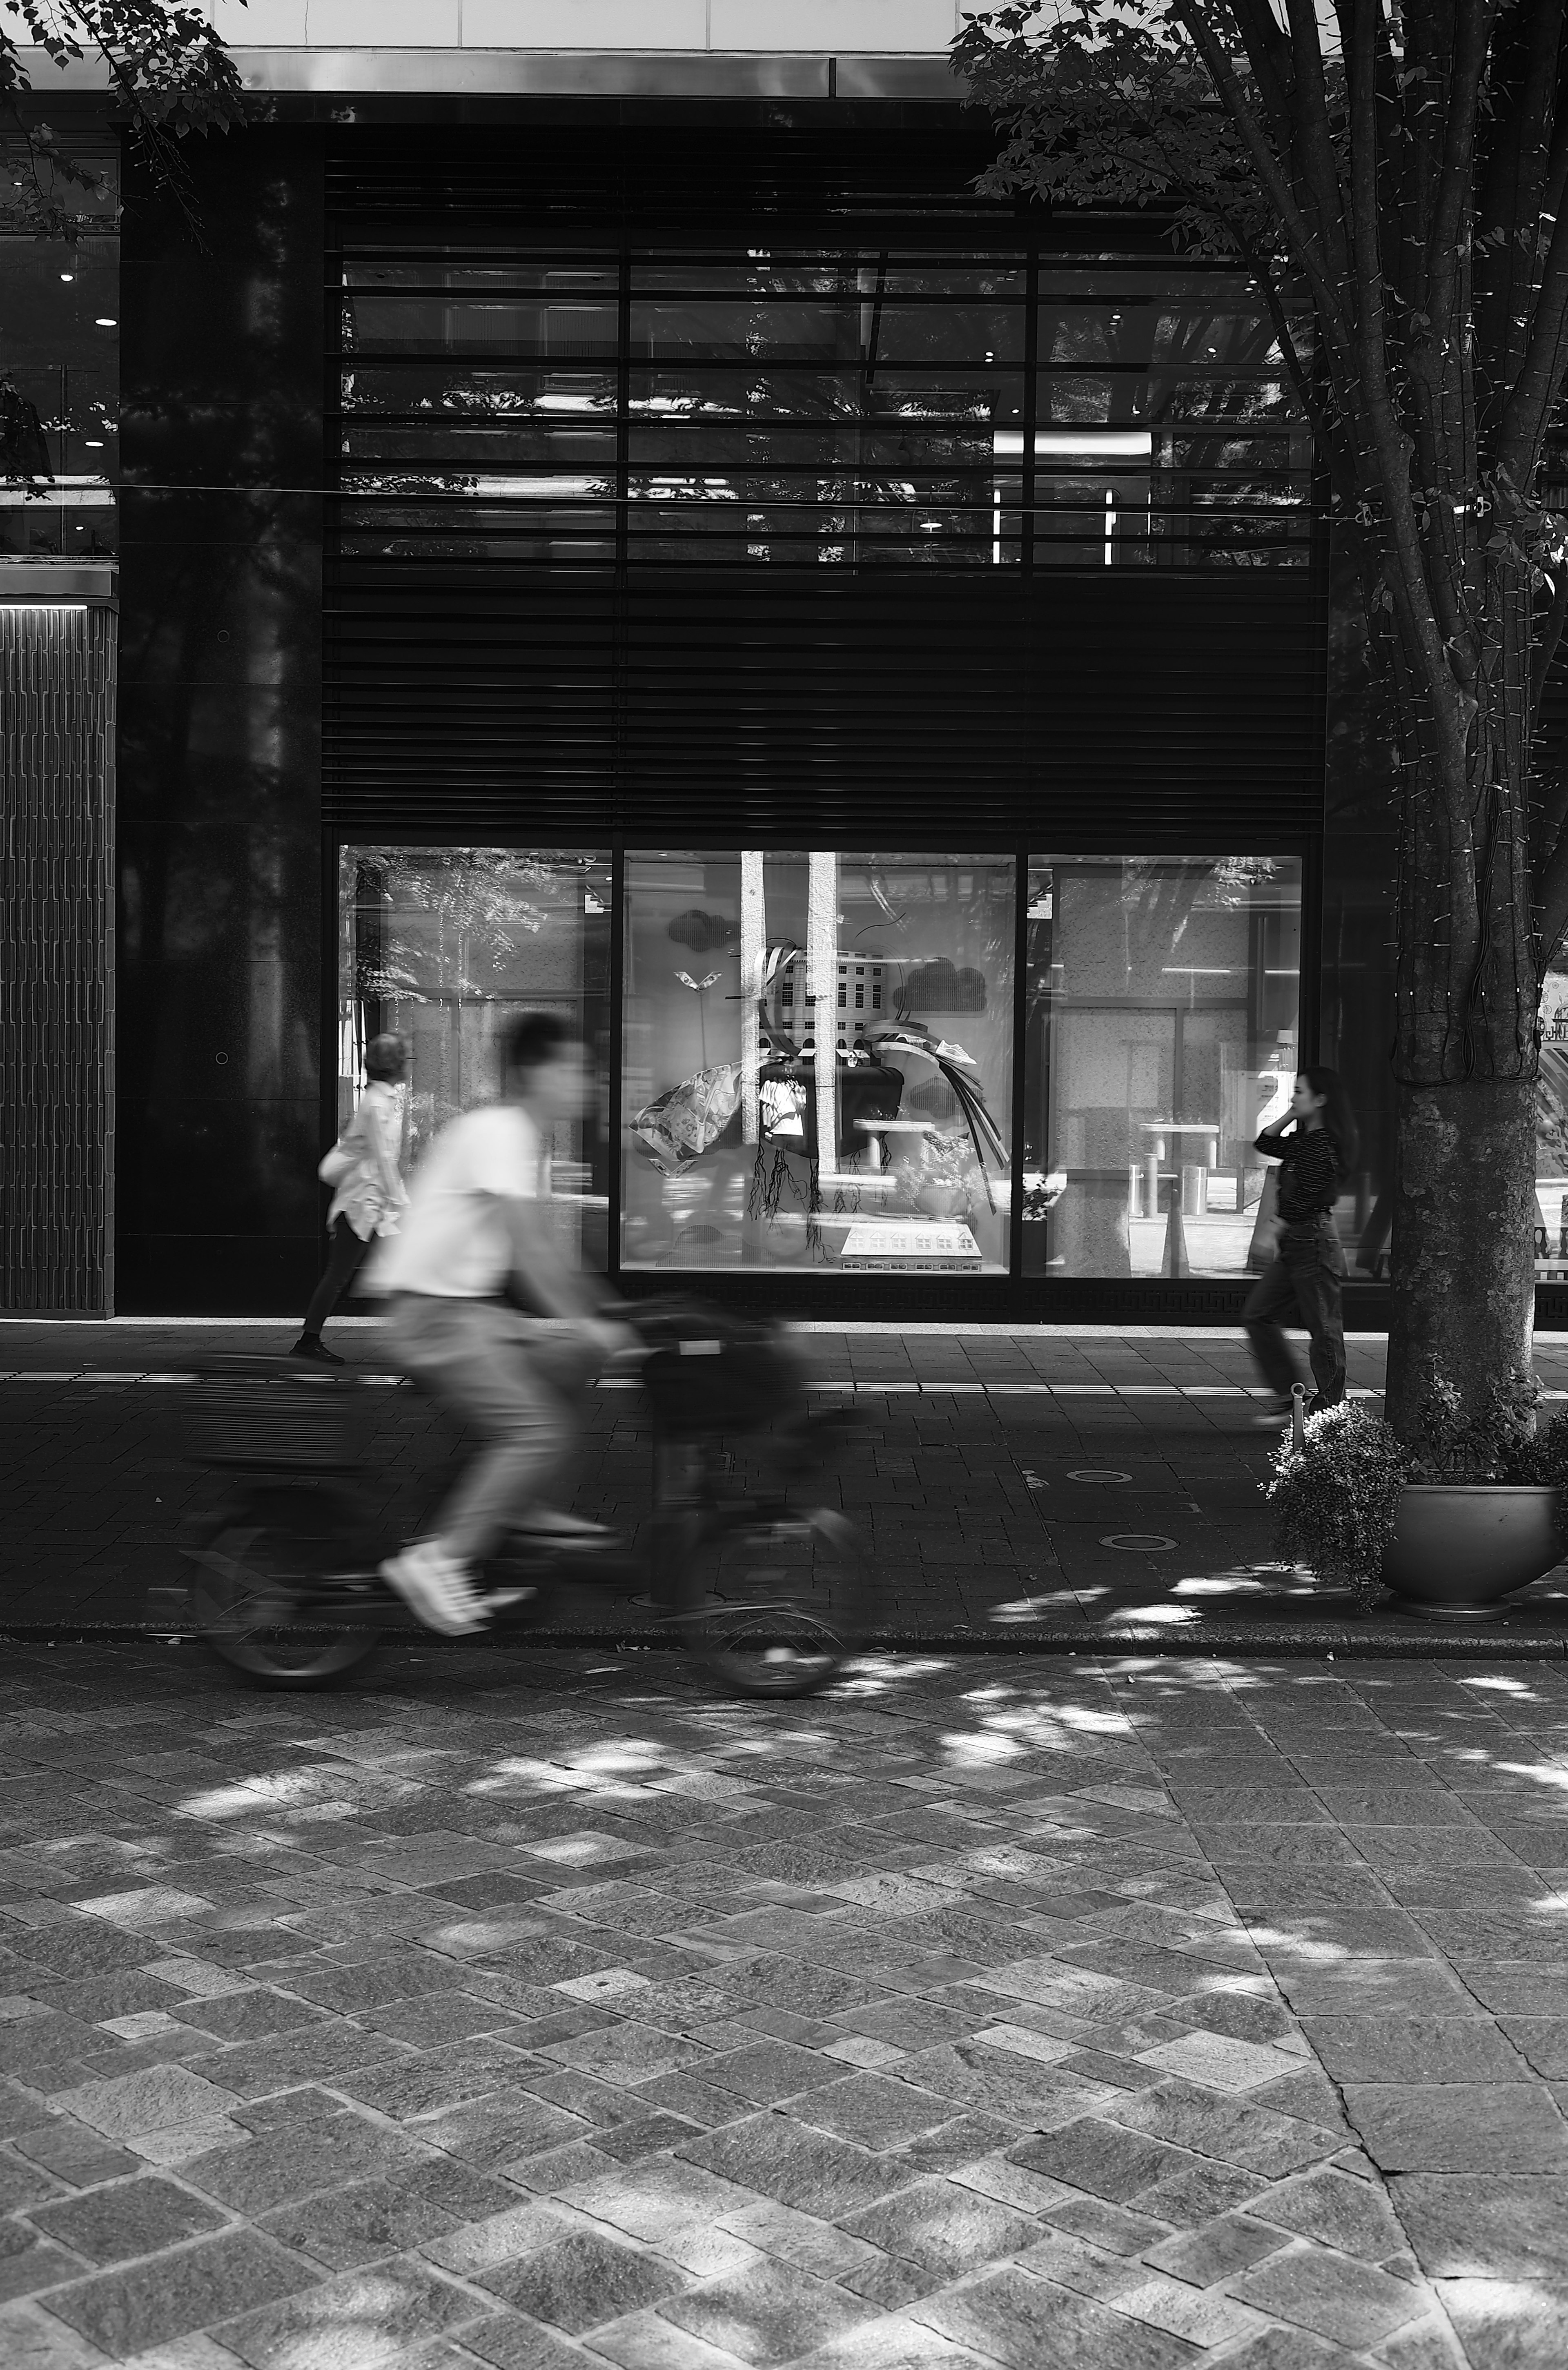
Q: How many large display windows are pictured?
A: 3